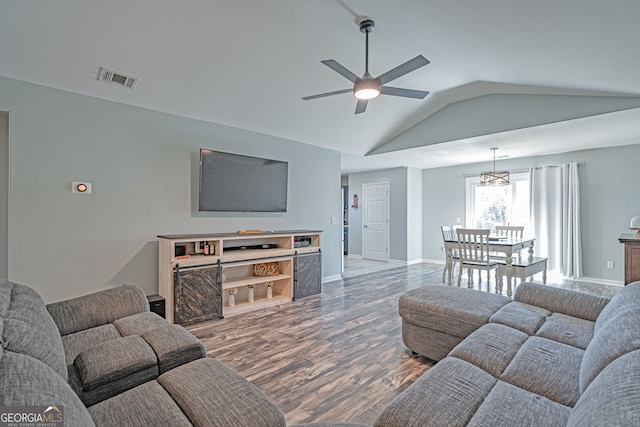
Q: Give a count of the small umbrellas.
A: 0